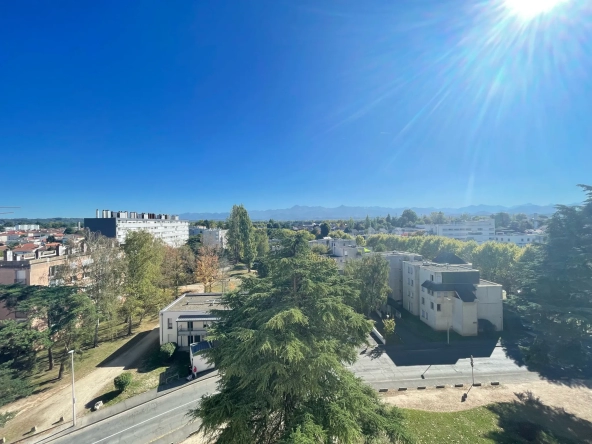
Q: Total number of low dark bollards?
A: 7